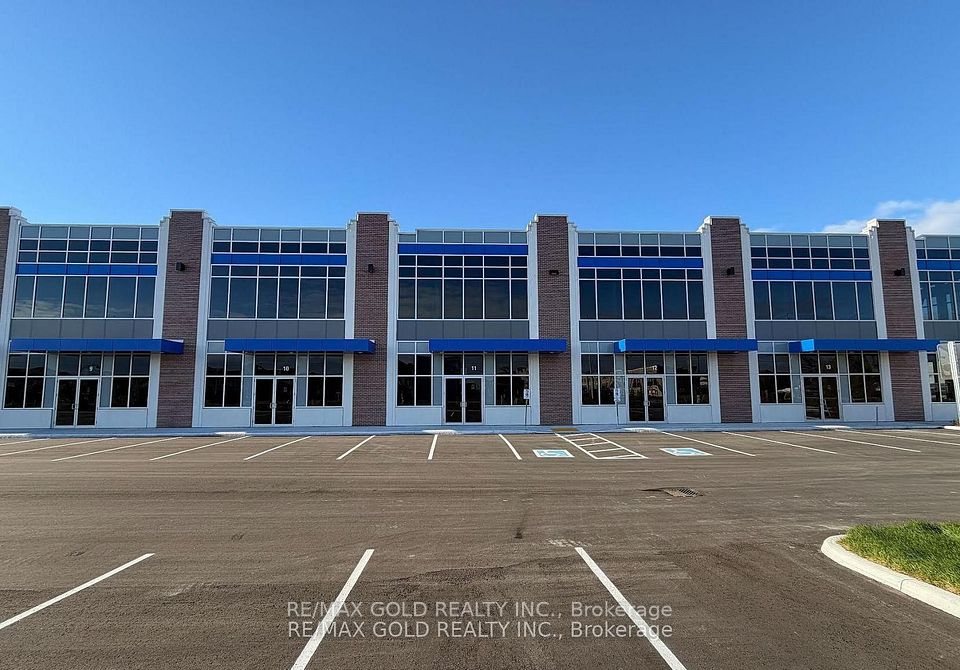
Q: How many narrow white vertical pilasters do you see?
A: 11